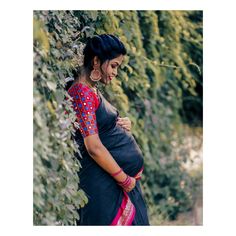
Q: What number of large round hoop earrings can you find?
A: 1